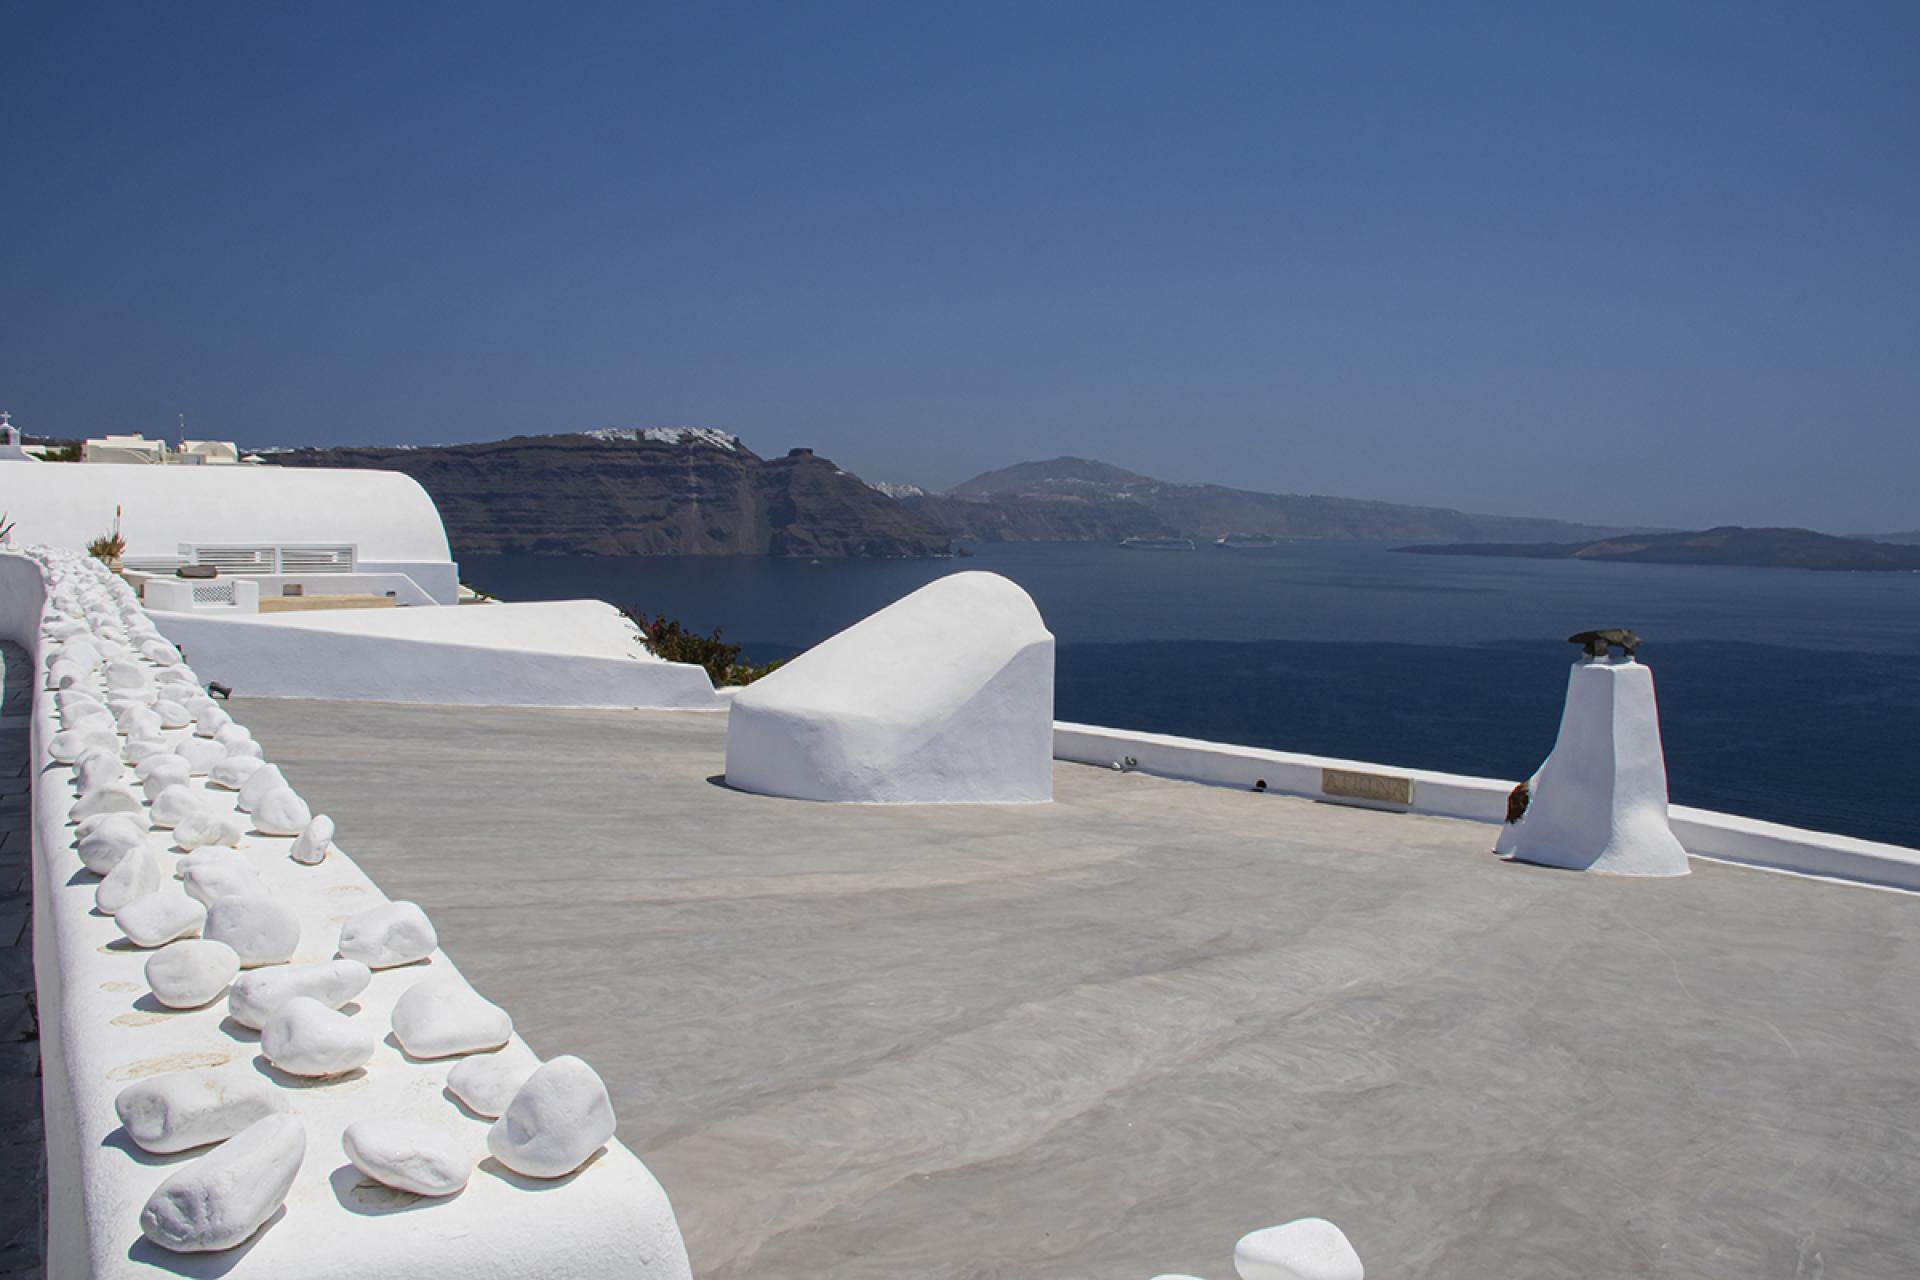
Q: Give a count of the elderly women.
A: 0